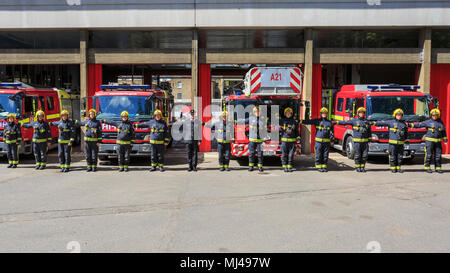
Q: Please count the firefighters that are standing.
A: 14